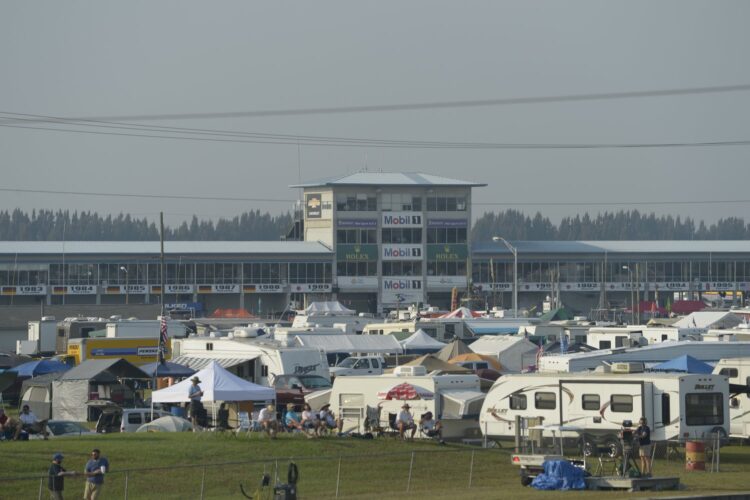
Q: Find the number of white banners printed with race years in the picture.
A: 13